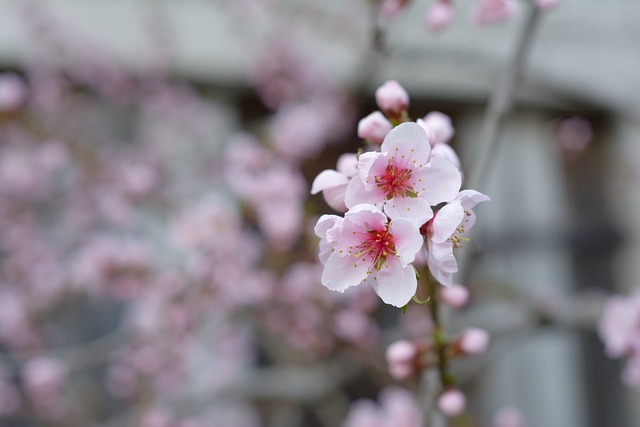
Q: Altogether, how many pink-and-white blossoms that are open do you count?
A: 3